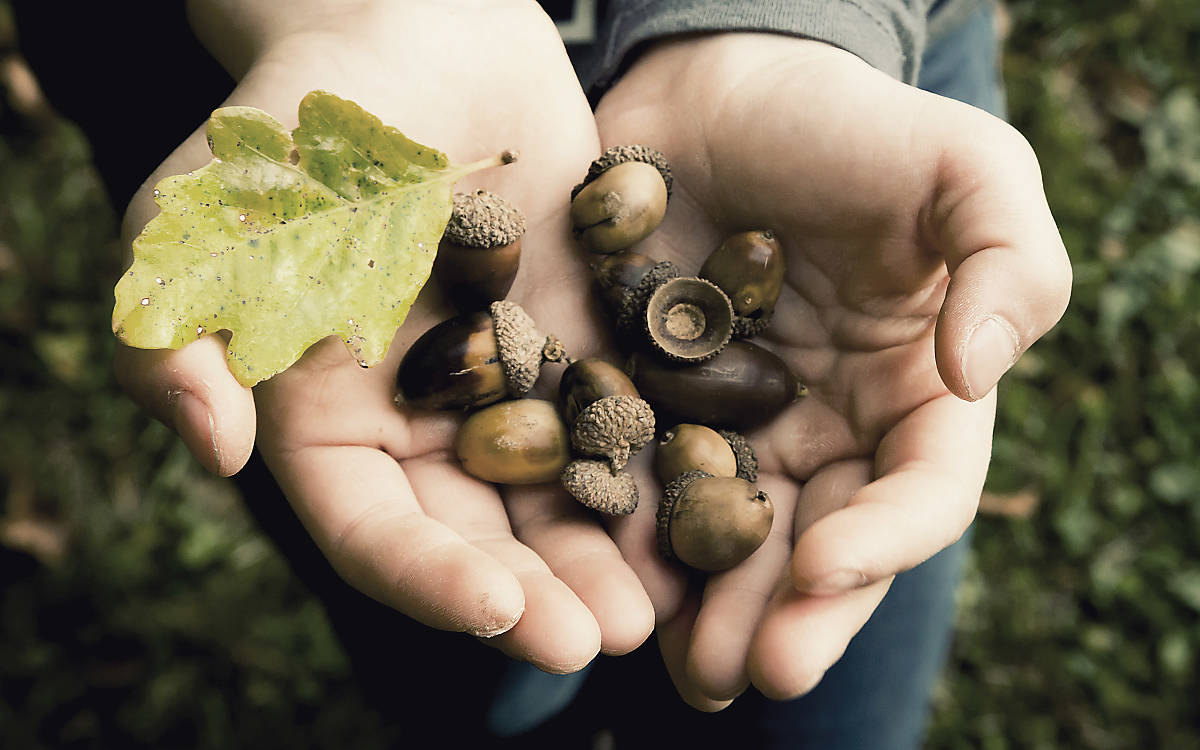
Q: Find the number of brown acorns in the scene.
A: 10